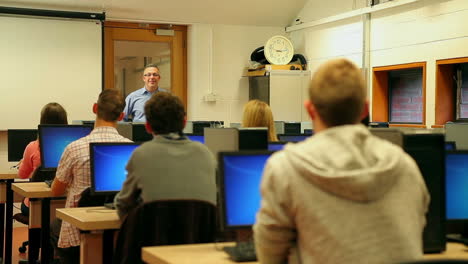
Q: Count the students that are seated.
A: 5